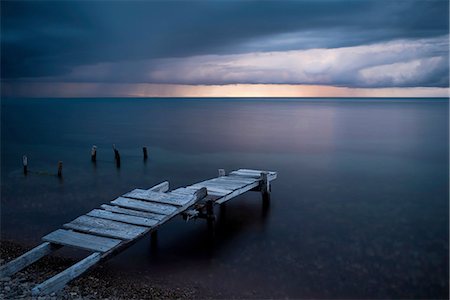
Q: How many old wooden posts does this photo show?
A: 5